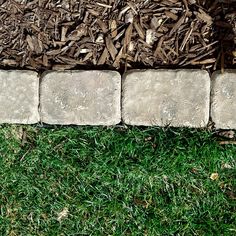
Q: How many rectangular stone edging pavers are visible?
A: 4